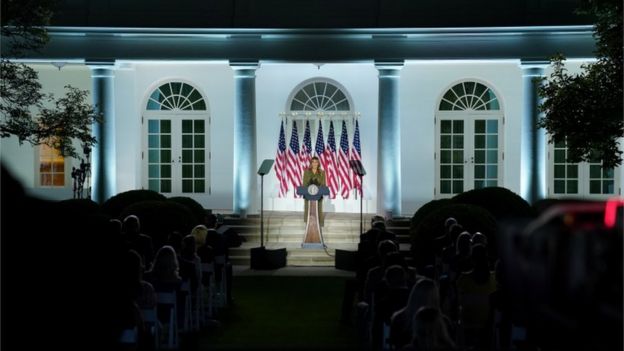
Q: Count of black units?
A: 2